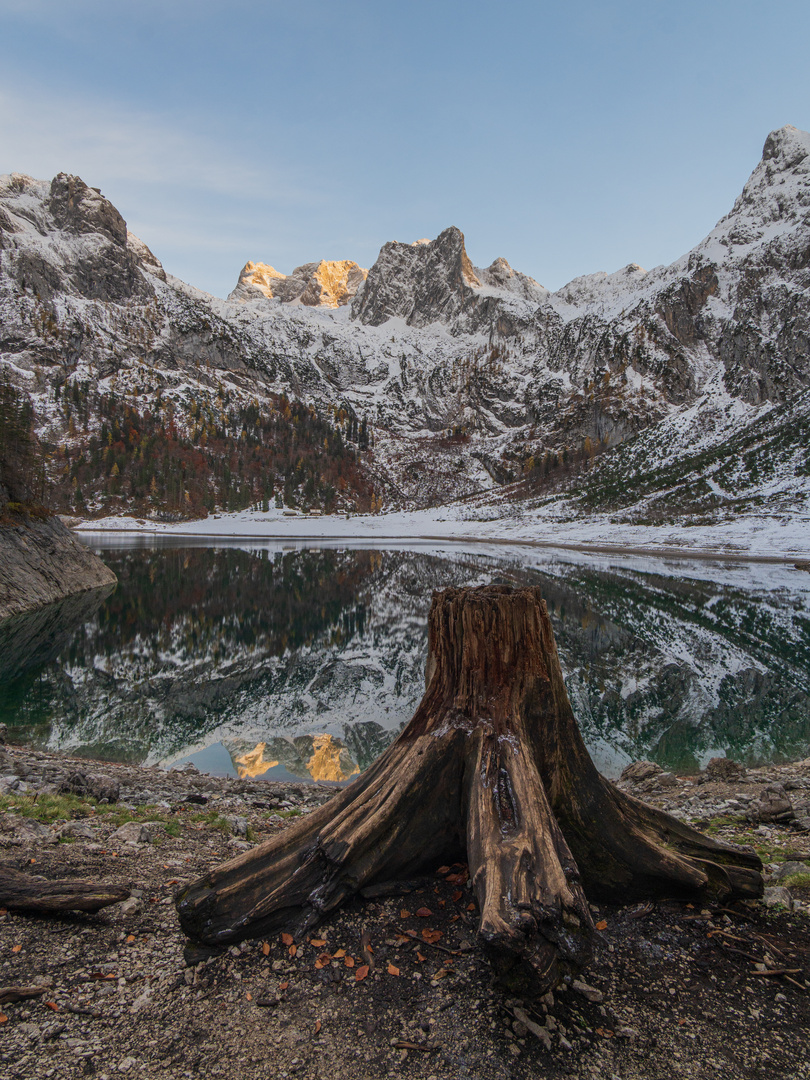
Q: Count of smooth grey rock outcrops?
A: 1